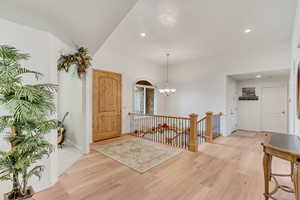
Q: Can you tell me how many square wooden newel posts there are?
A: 2